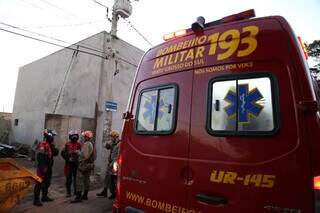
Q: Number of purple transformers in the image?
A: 0